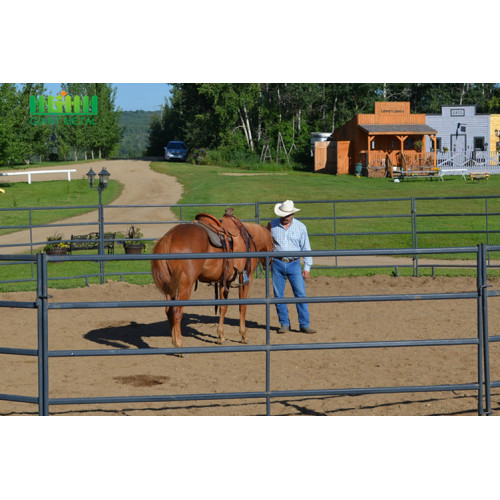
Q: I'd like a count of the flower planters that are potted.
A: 2